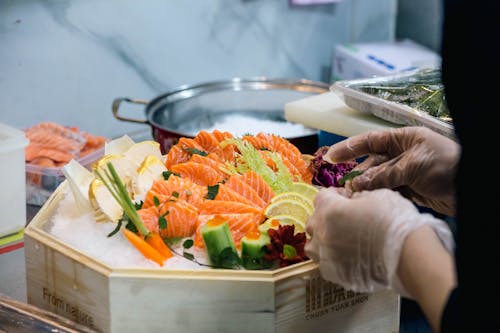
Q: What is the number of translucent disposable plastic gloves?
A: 2